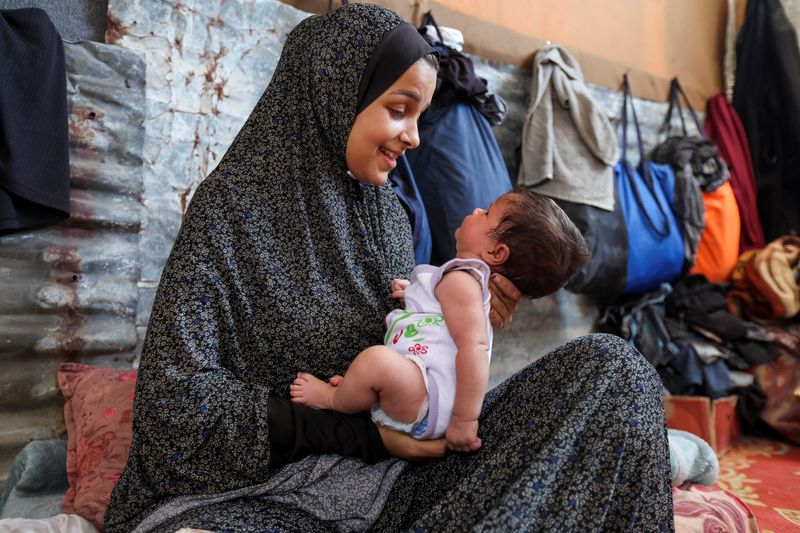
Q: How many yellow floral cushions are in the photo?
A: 0